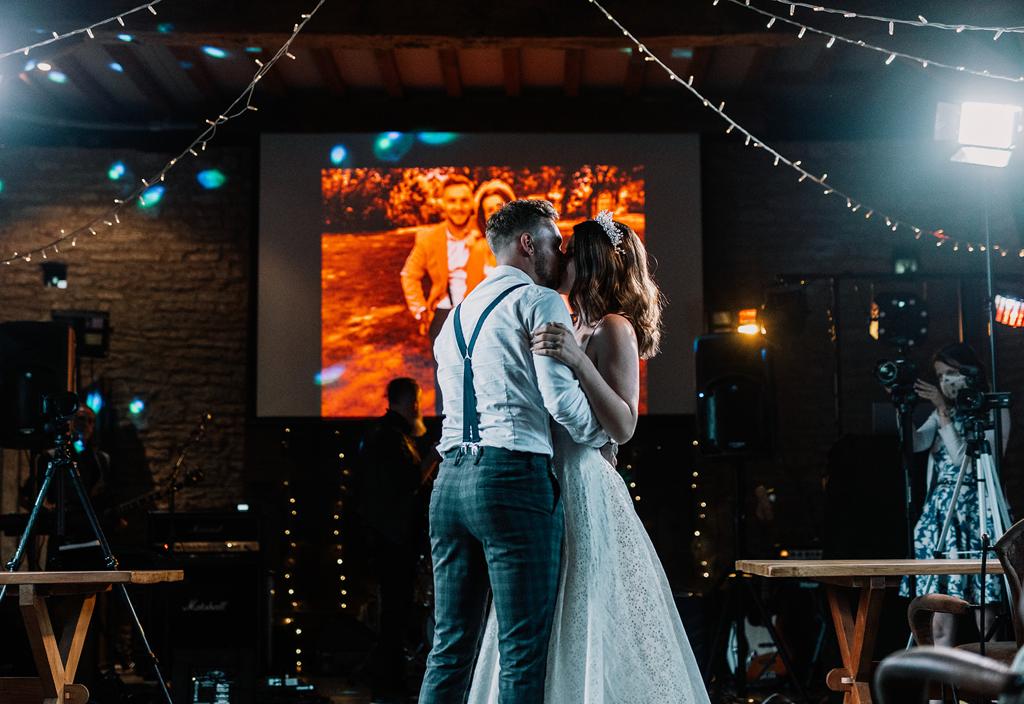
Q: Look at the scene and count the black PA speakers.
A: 2